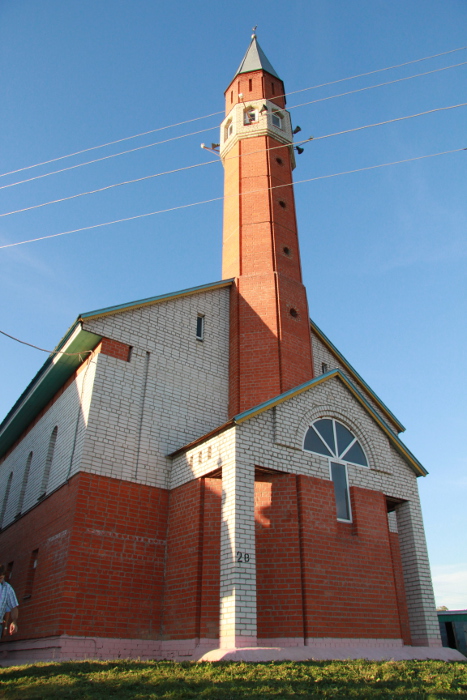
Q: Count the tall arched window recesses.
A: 3